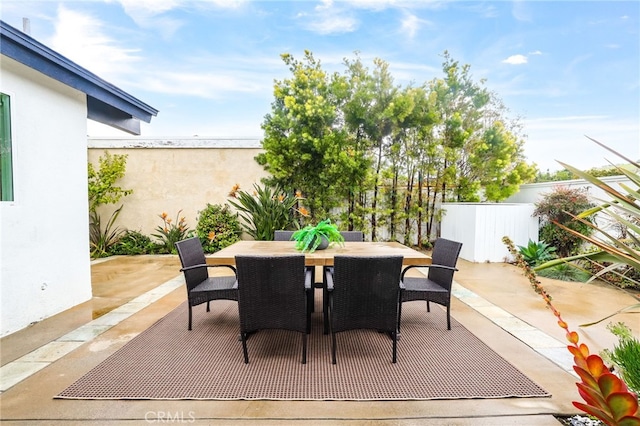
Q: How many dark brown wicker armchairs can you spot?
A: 6